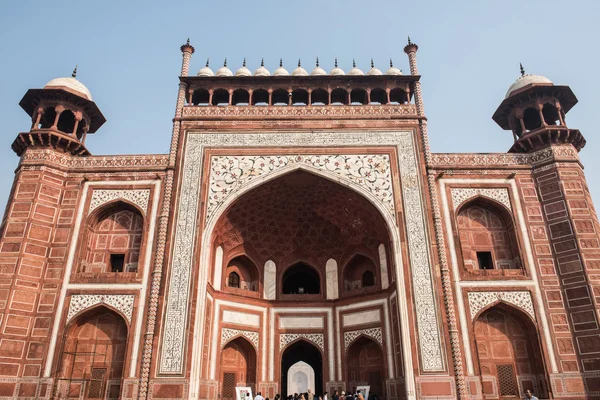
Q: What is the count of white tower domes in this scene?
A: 2